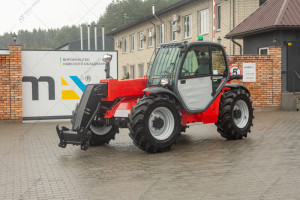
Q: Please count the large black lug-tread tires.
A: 3